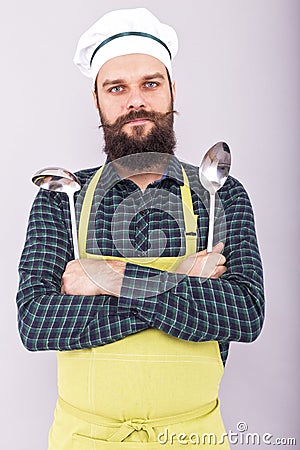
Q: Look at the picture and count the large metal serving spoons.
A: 2